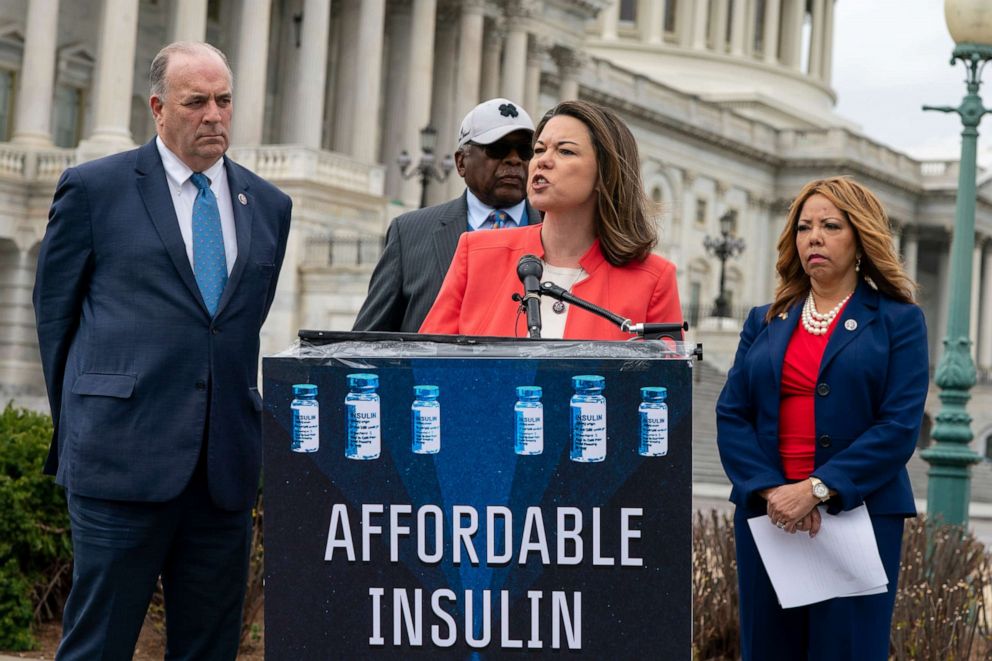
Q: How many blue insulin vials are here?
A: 6